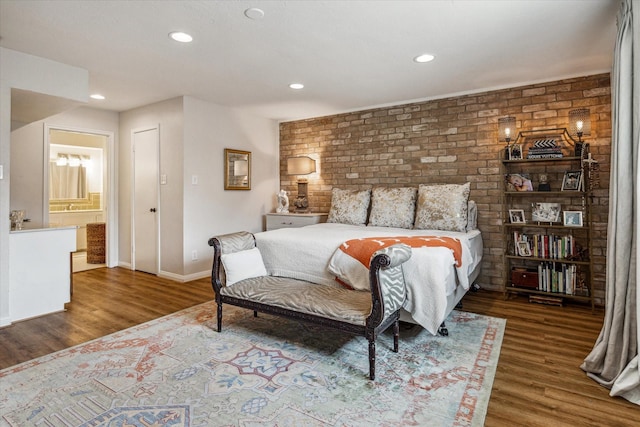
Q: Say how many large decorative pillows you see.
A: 3